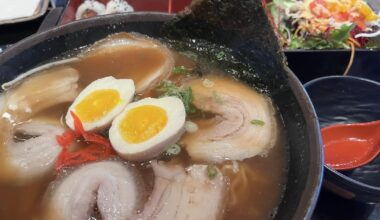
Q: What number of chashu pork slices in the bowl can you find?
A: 6